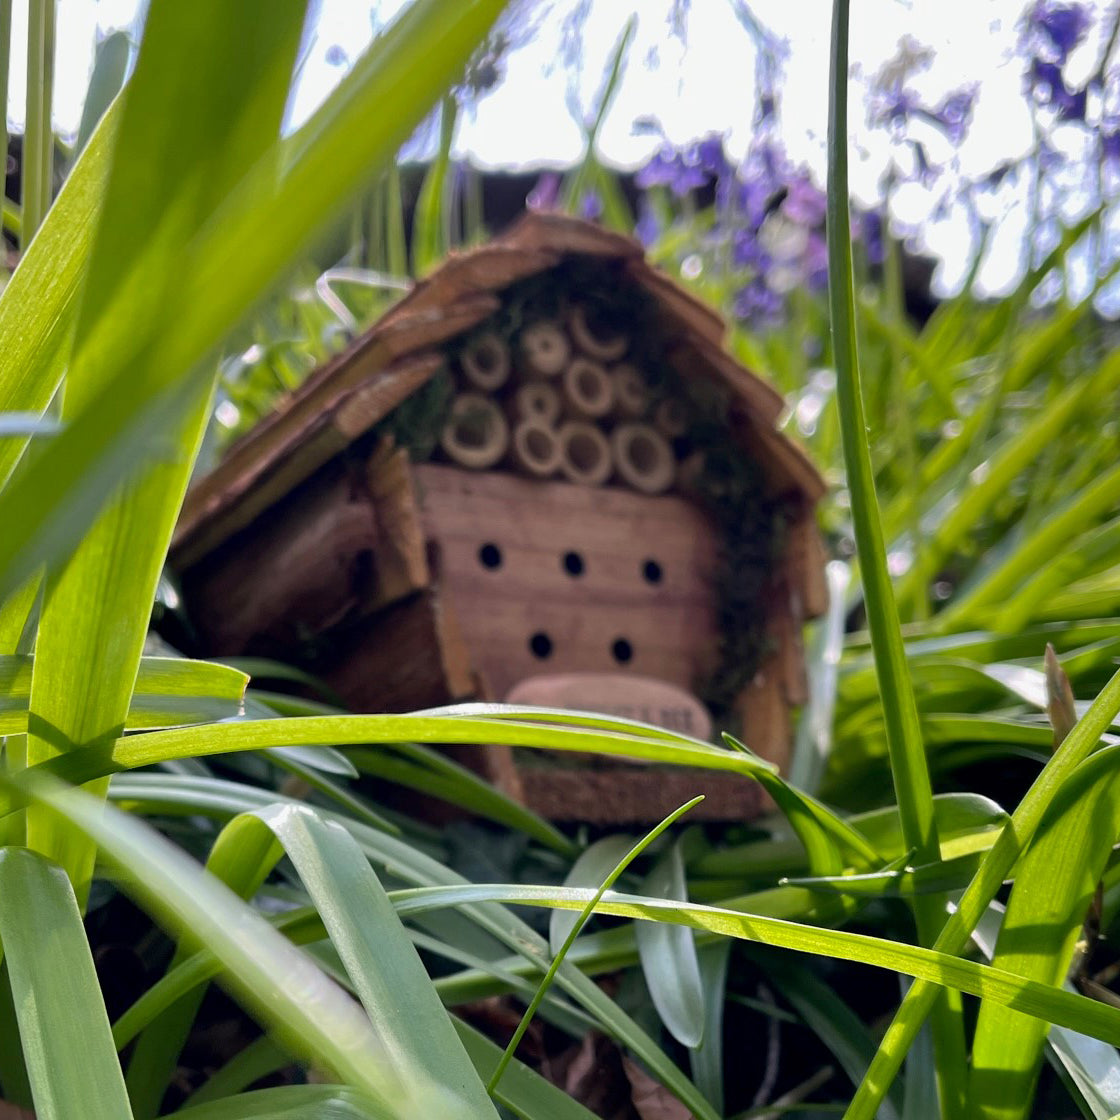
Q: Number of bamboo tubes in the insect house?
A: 11